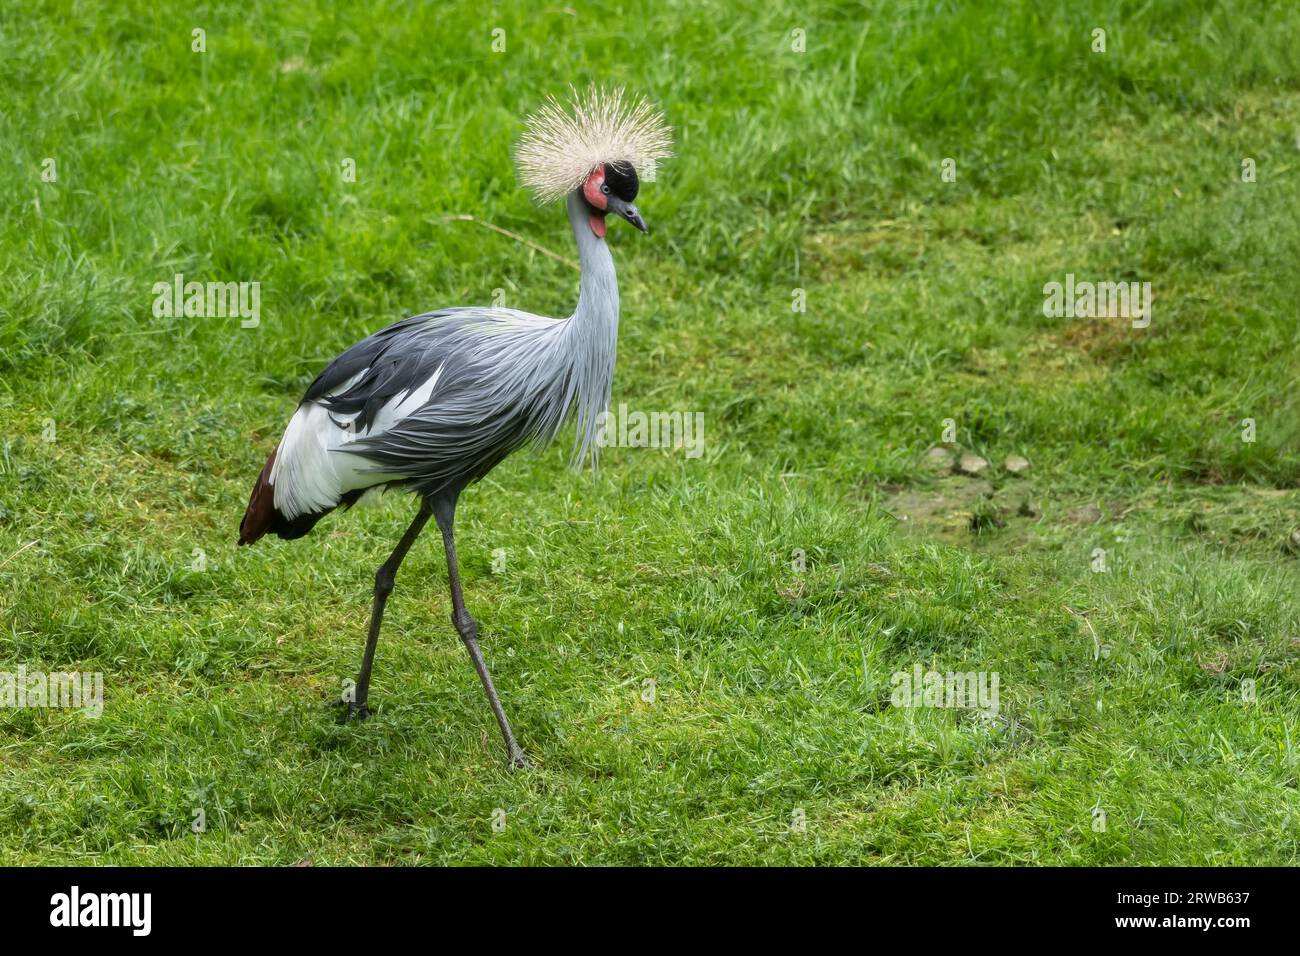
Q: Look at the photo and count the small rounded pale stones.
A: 3